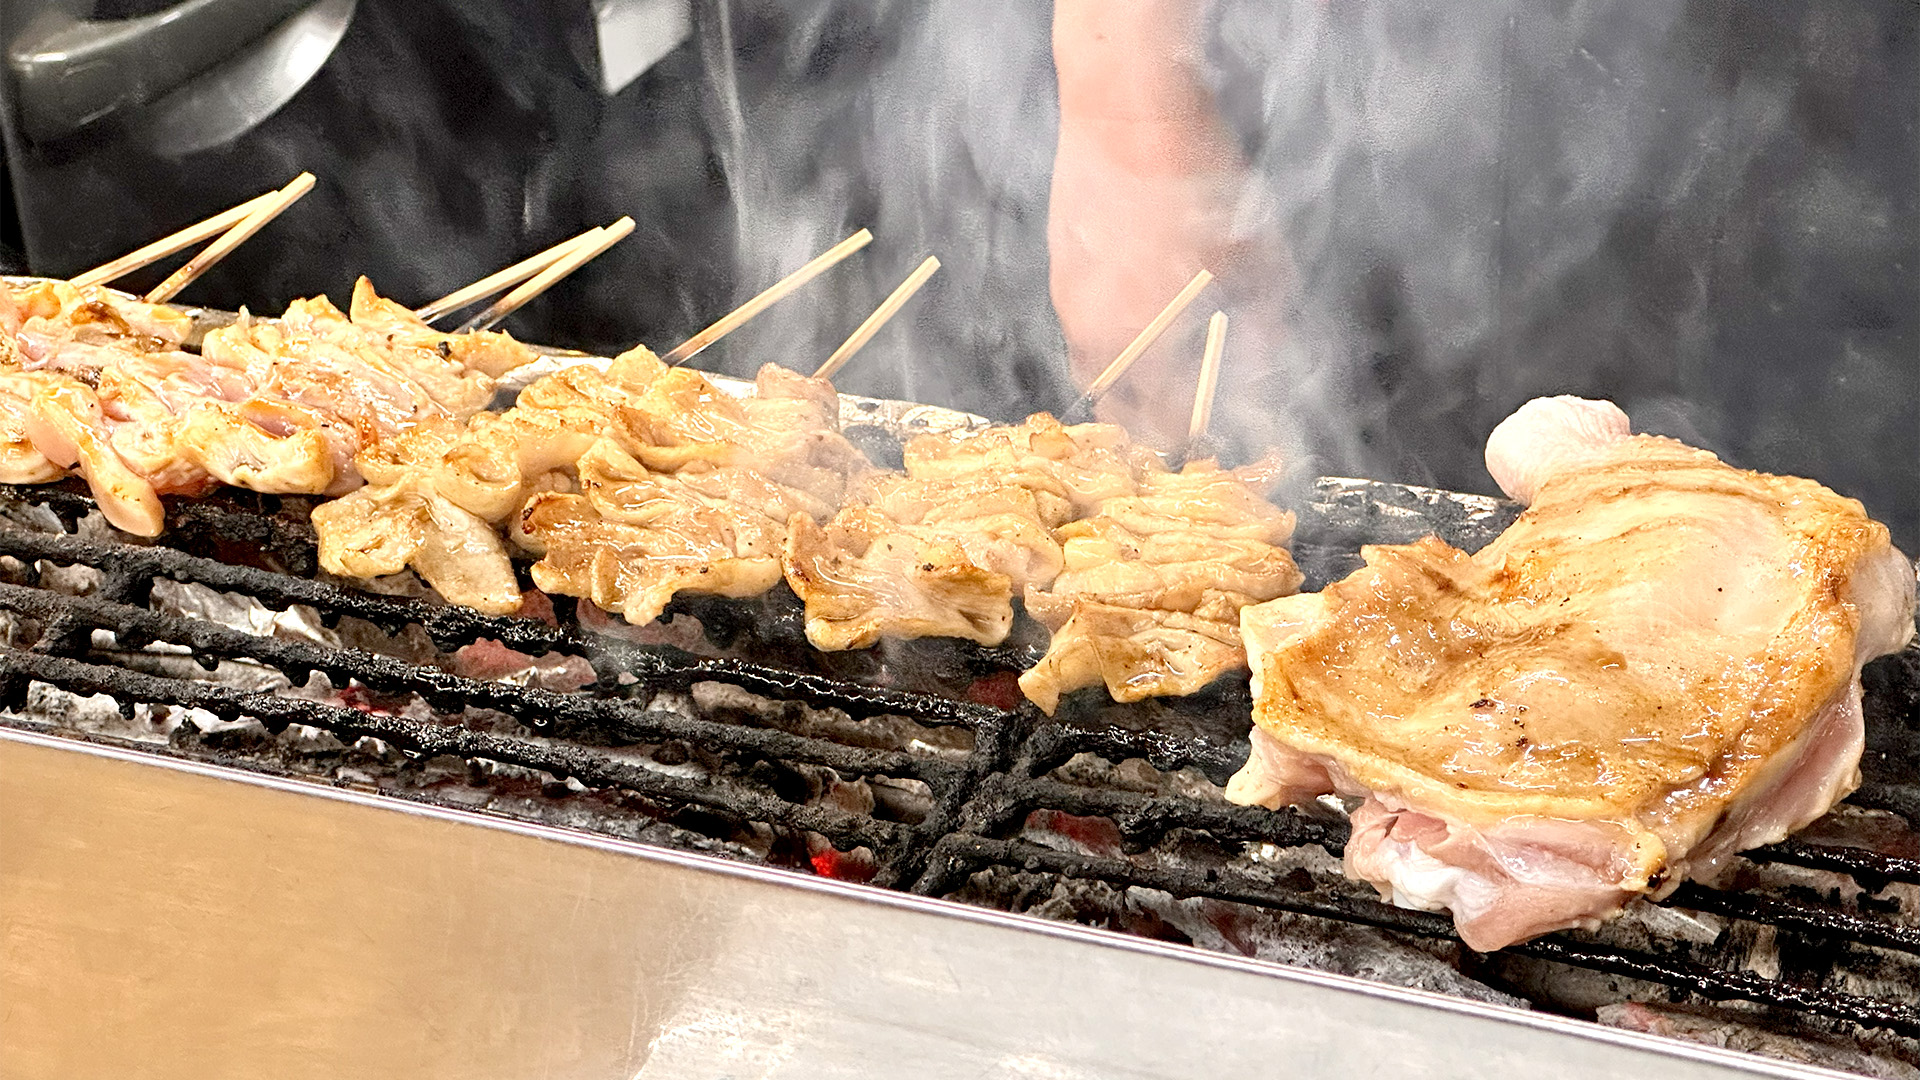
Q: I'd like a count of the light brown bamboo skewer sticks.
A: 8